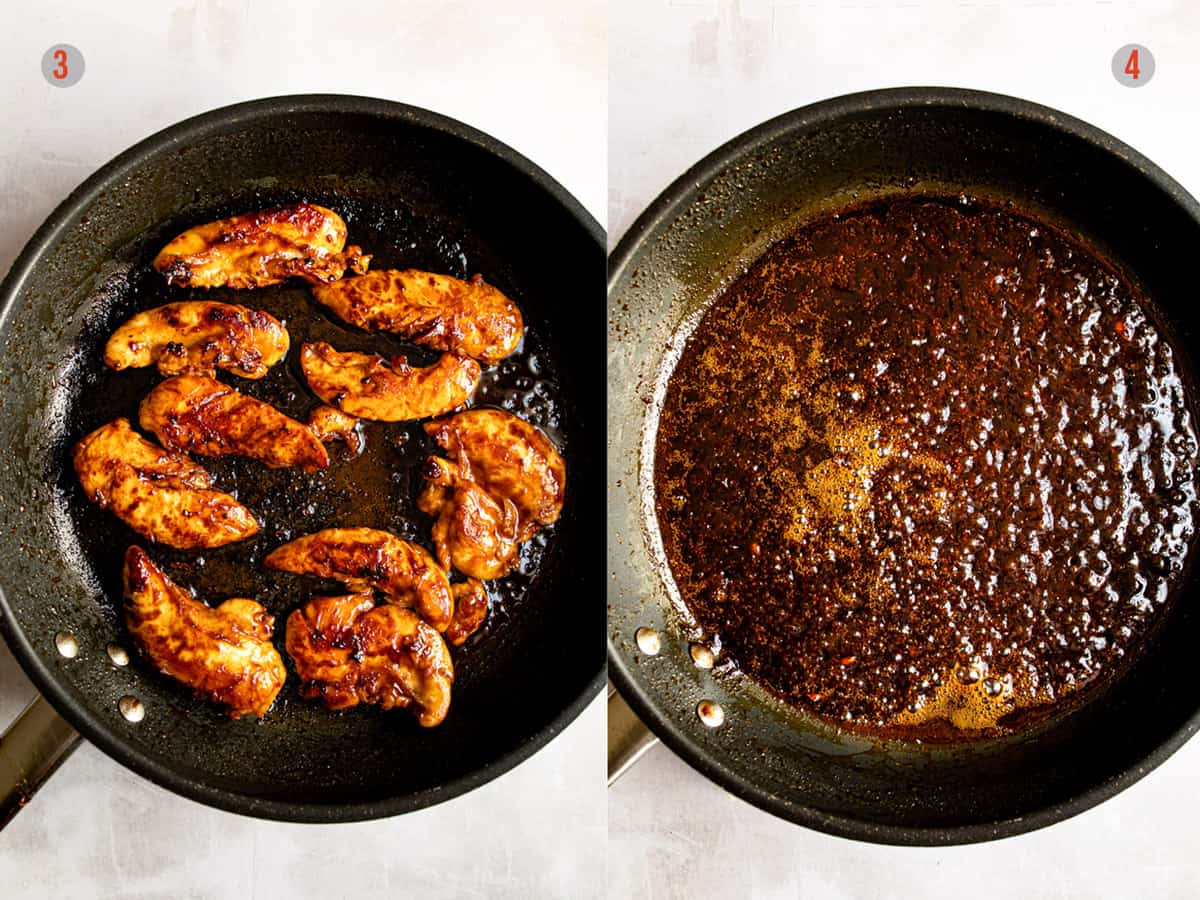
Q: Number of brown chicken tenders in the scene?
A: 10